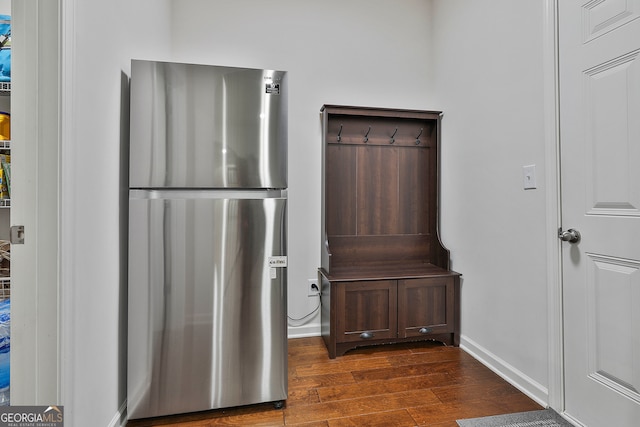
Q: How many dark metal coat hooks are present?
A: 4